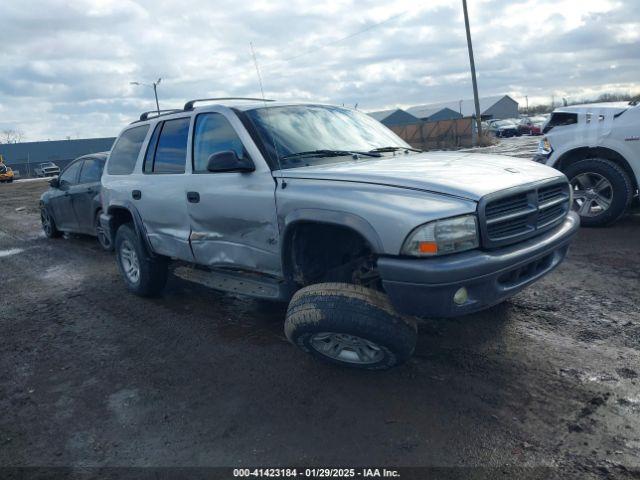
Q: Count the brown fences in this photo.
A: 1